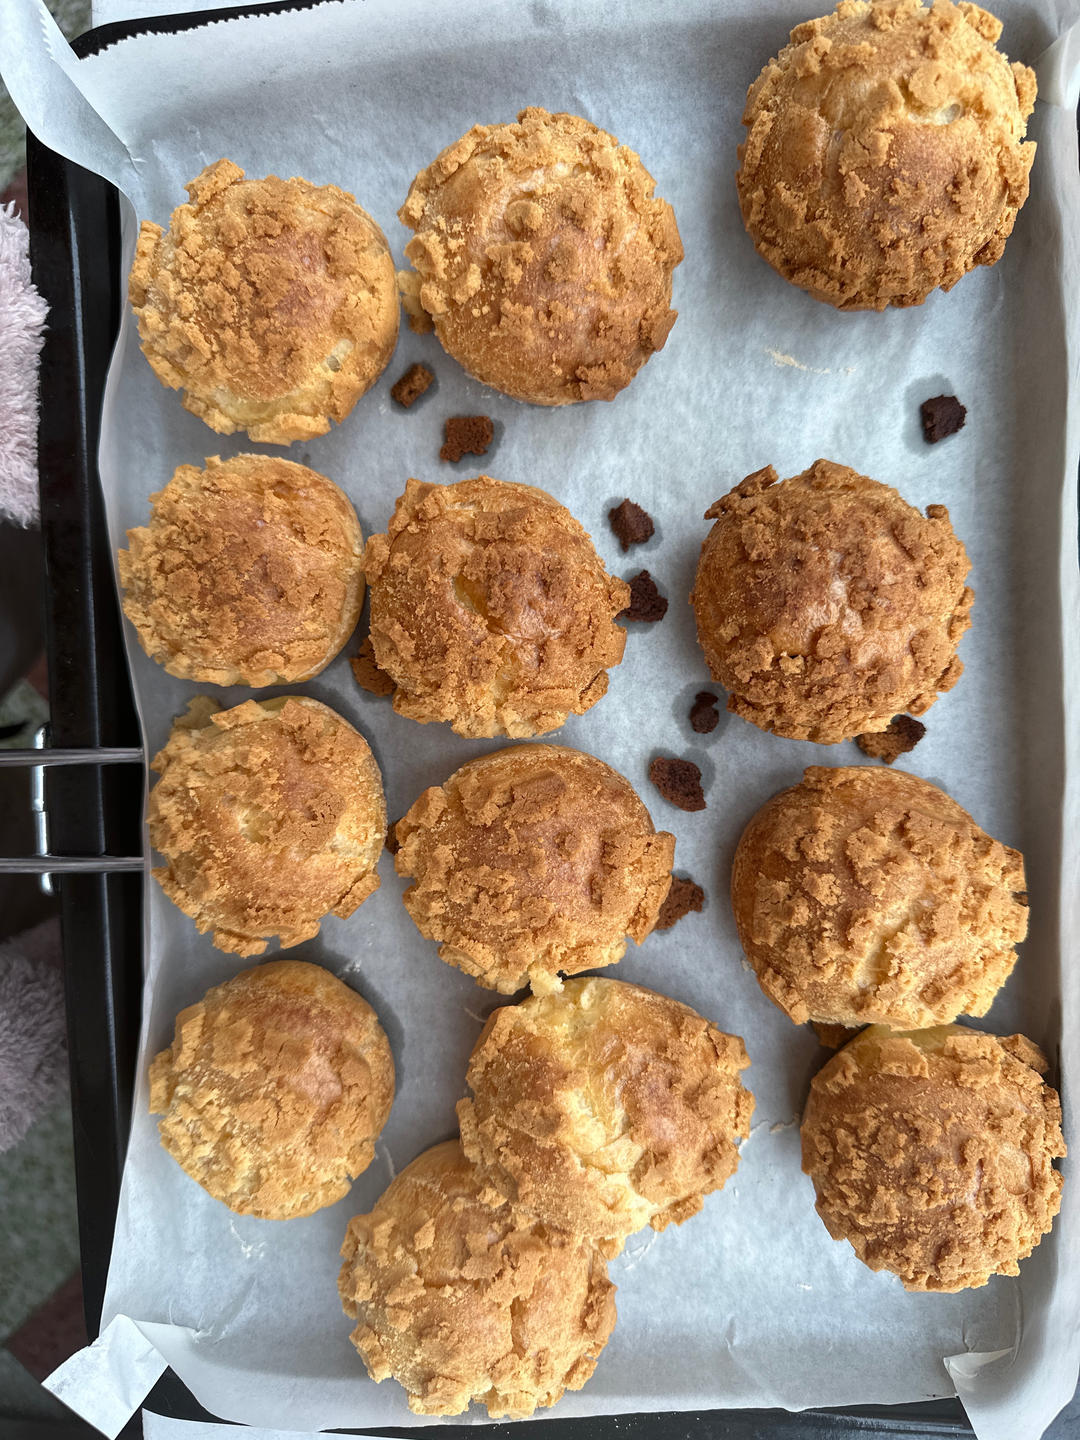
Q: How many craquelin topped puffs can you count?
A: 13